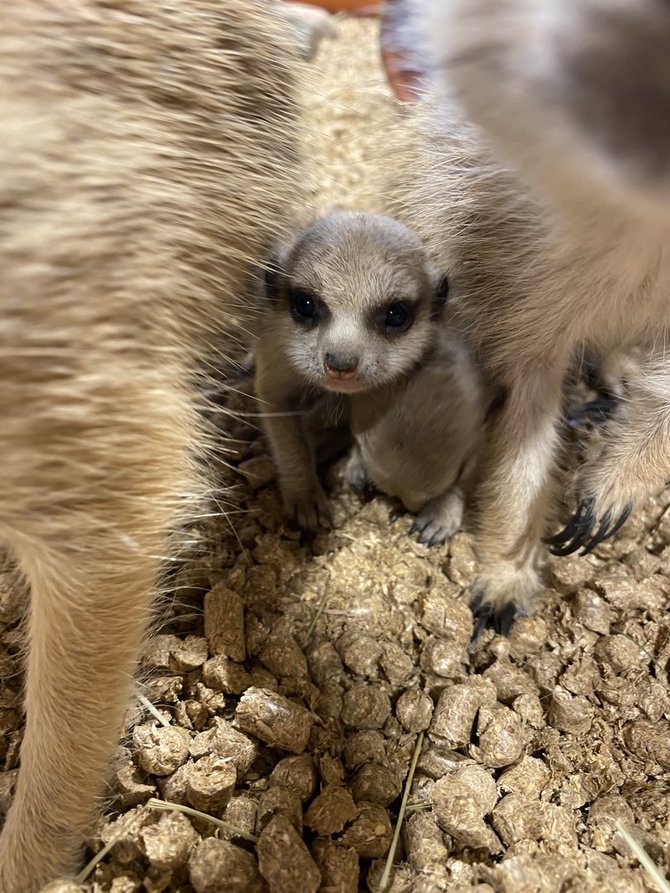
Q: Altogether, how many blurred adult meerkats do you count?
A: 2